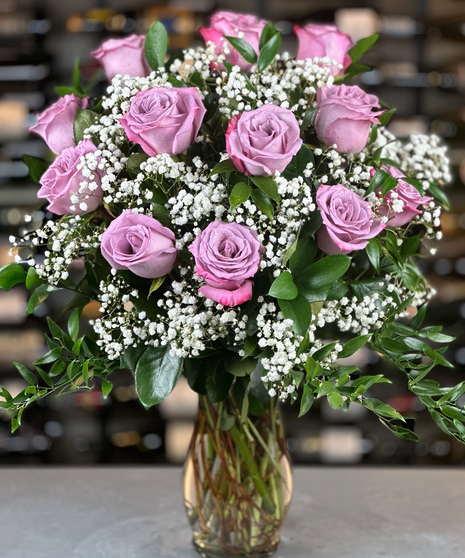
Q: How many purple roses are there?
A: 12